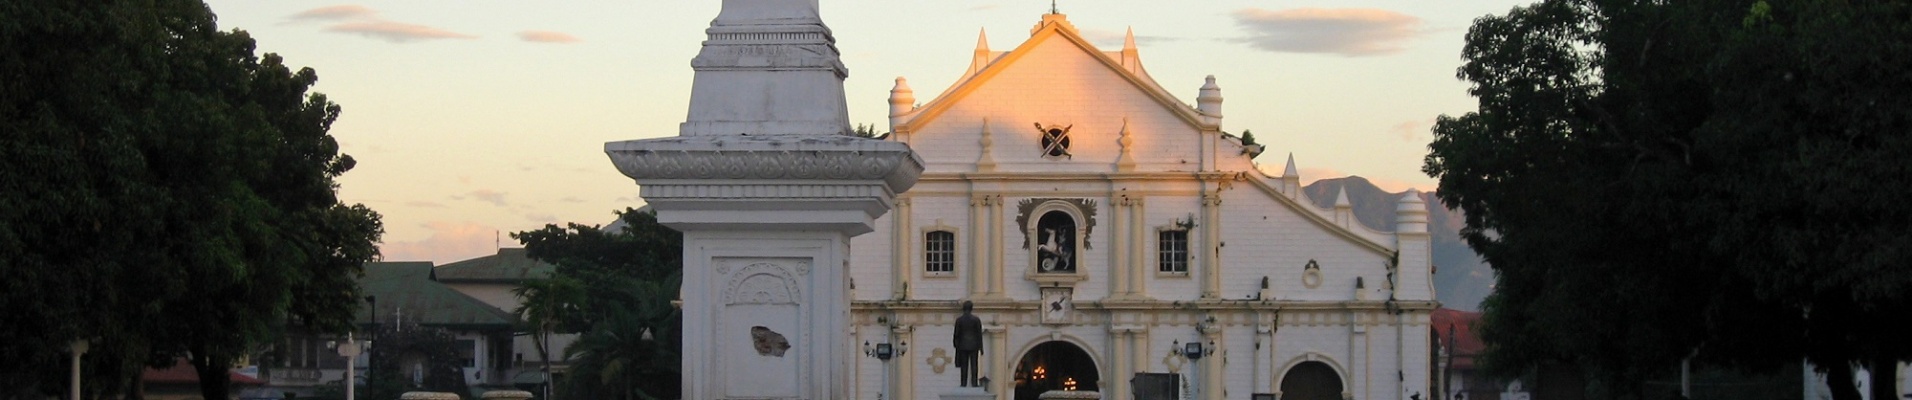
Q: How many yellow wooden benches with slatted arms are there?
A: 0